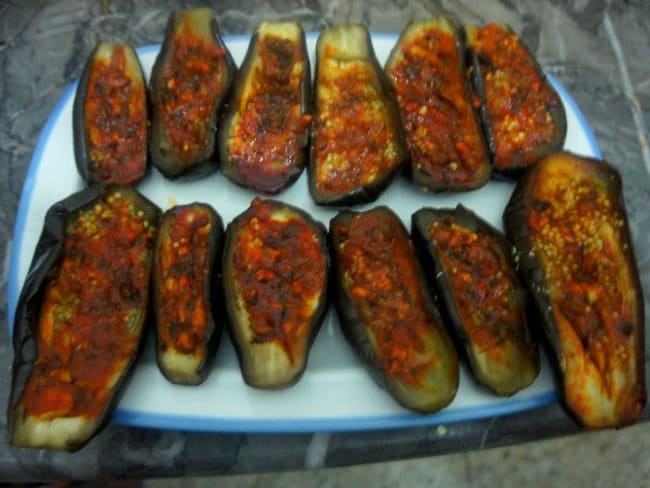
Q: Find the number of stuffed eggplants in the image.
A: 12